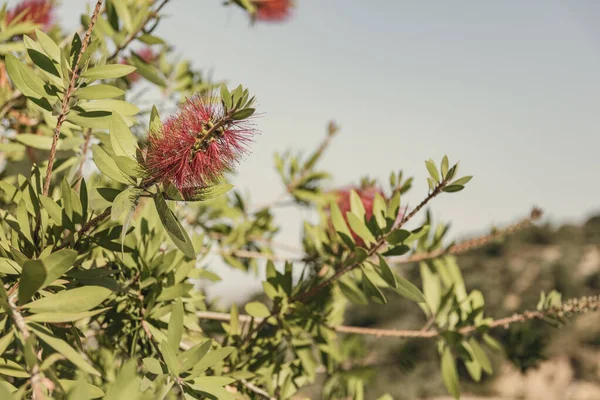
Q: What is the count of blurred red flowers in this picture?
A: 4